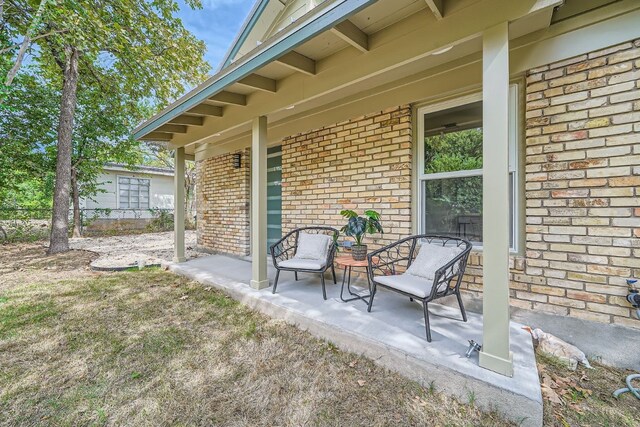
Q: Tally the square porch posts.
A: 3